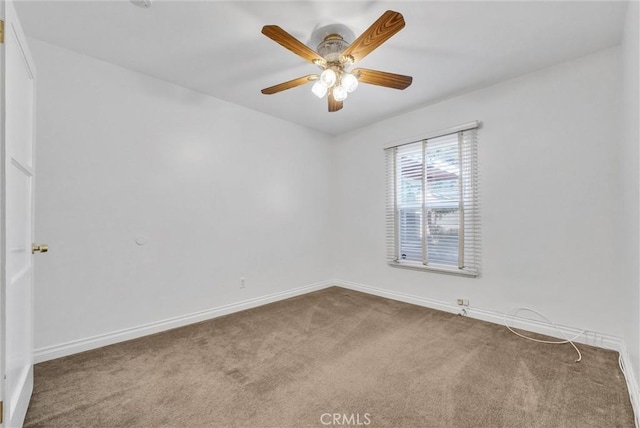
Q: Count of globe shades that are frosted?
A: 4